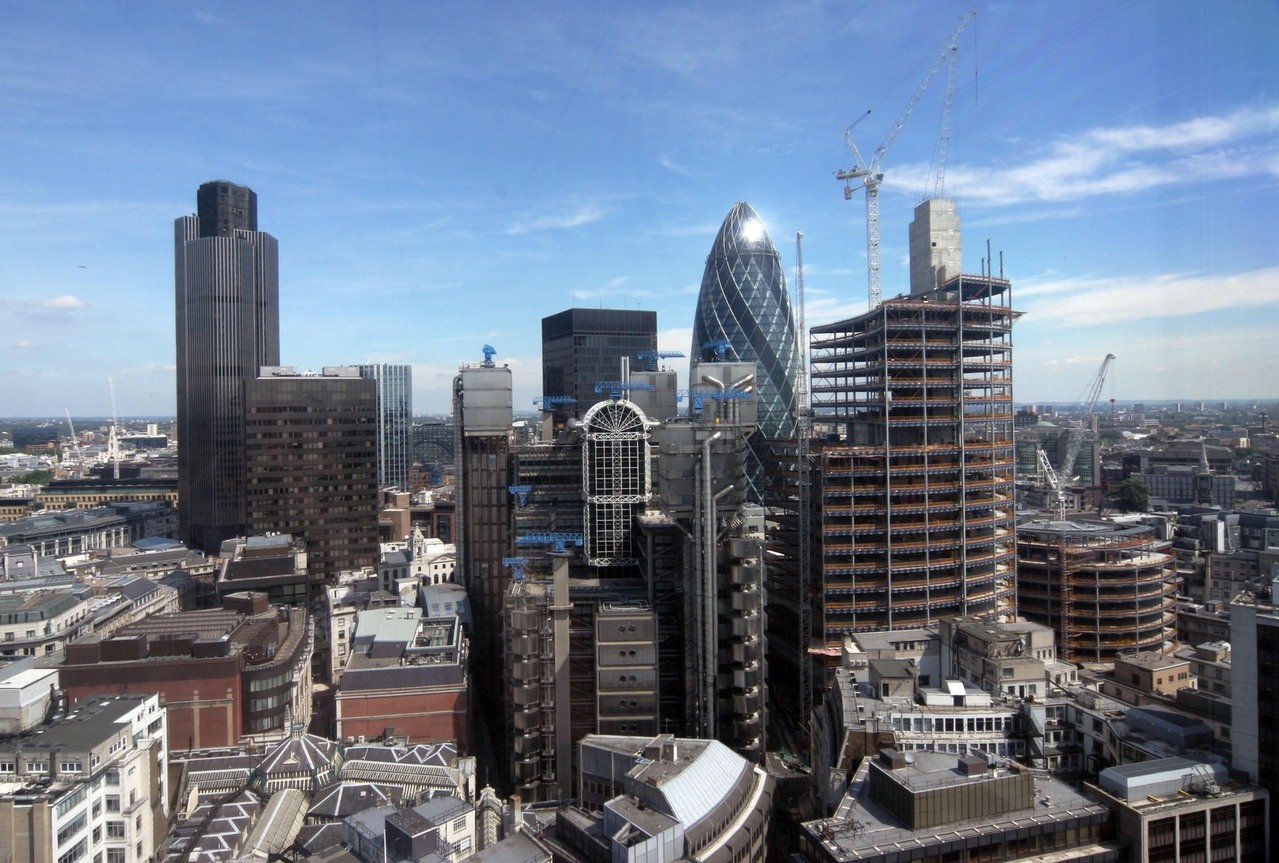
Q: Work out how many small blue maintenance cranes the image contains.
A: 9